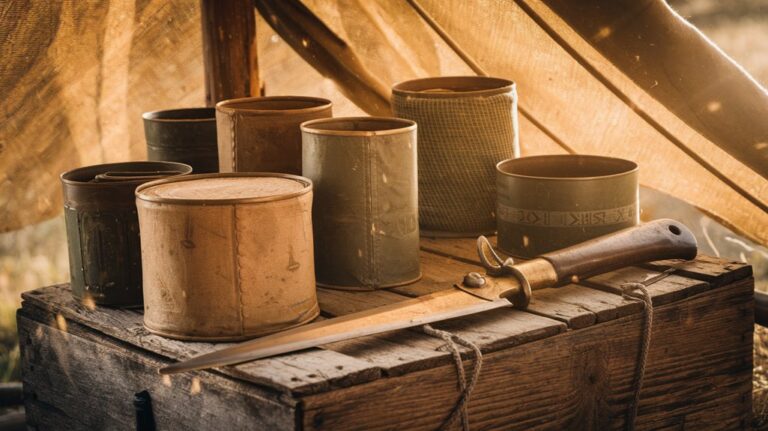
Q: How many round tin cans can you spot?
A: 7